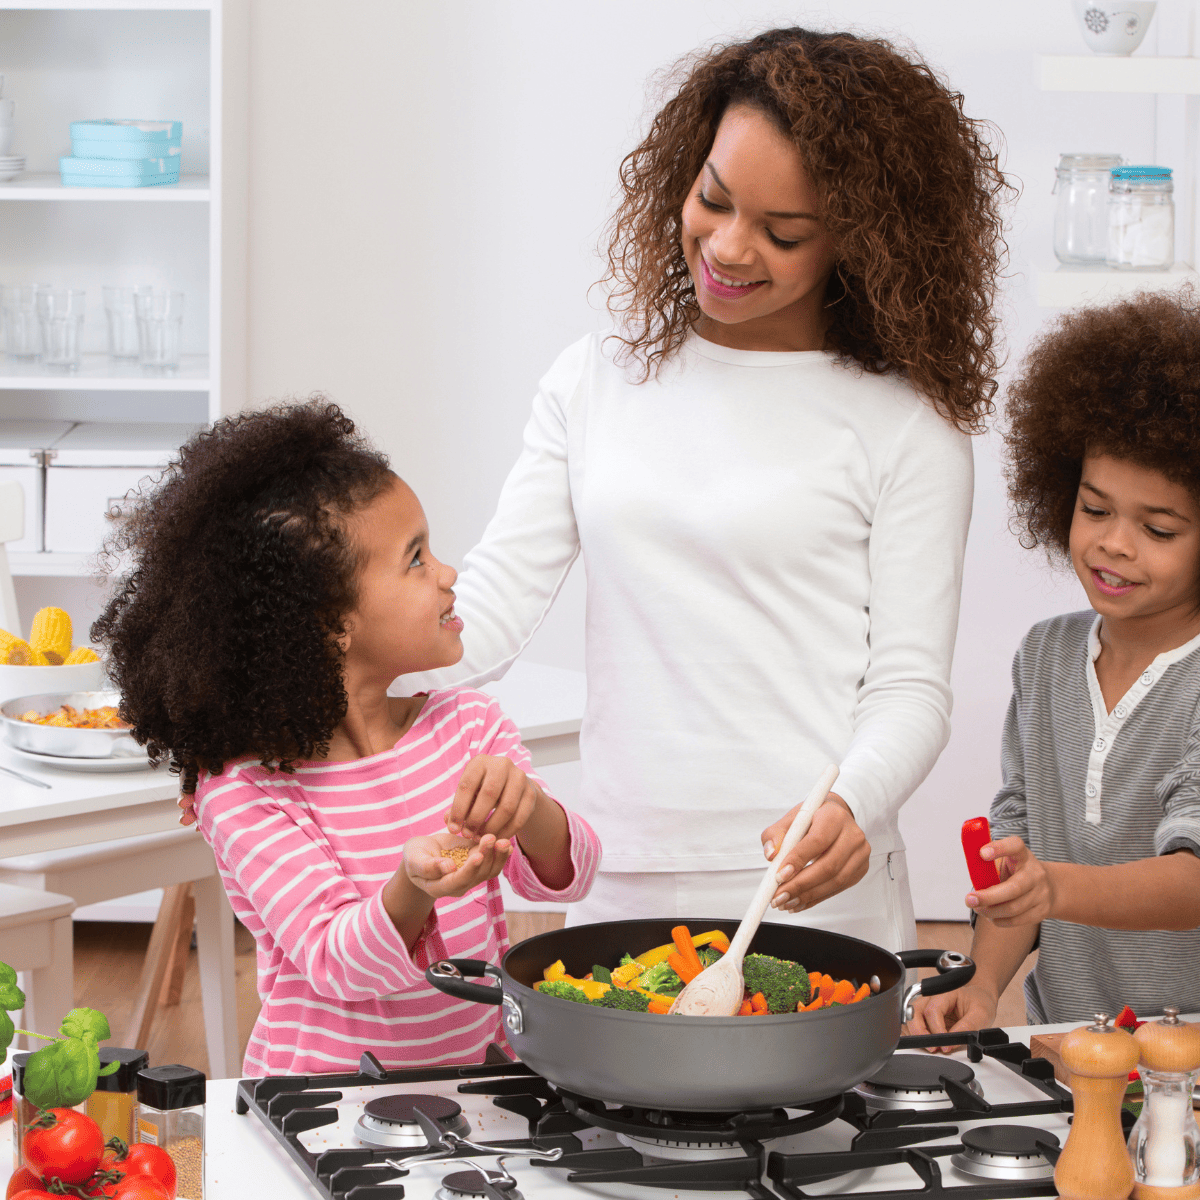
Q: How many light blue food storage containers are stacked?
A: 2